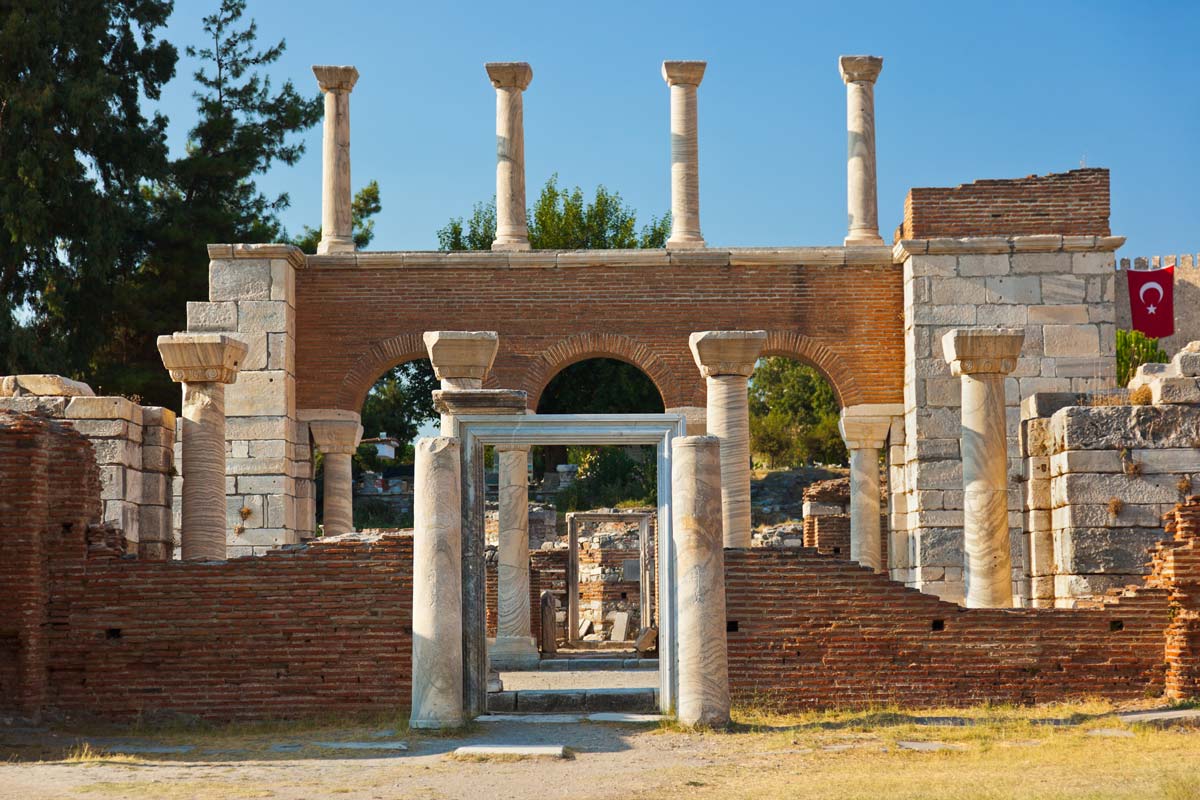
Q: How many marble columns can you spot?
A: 13